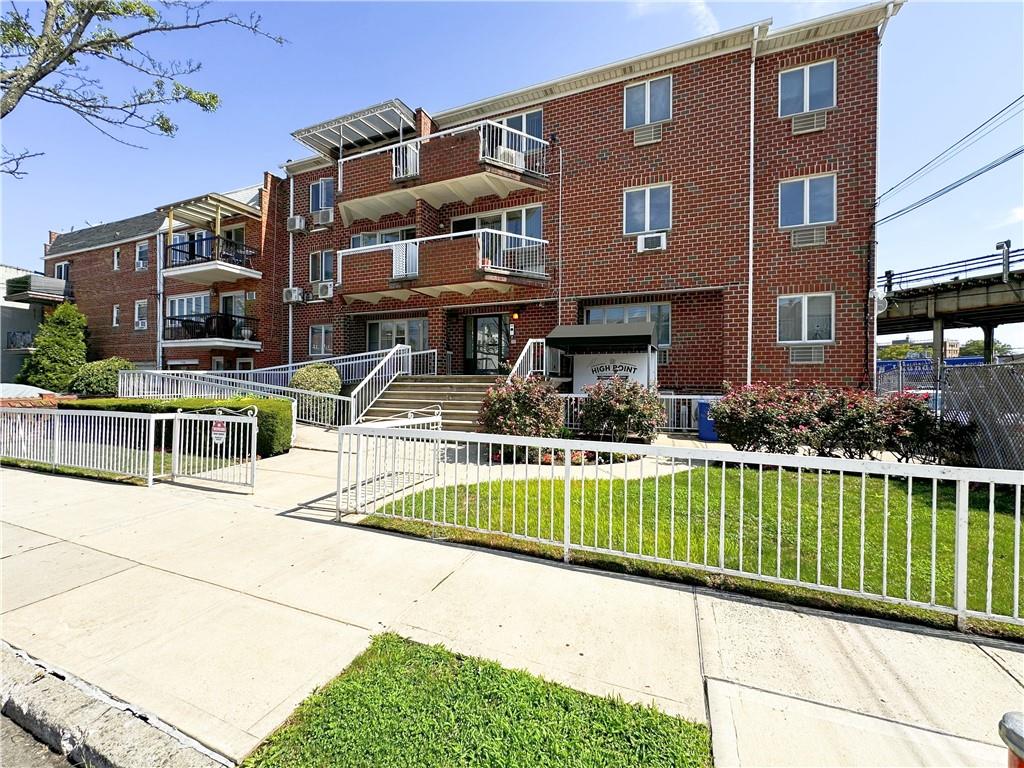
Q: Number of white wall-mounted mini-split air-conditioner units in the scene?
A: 4